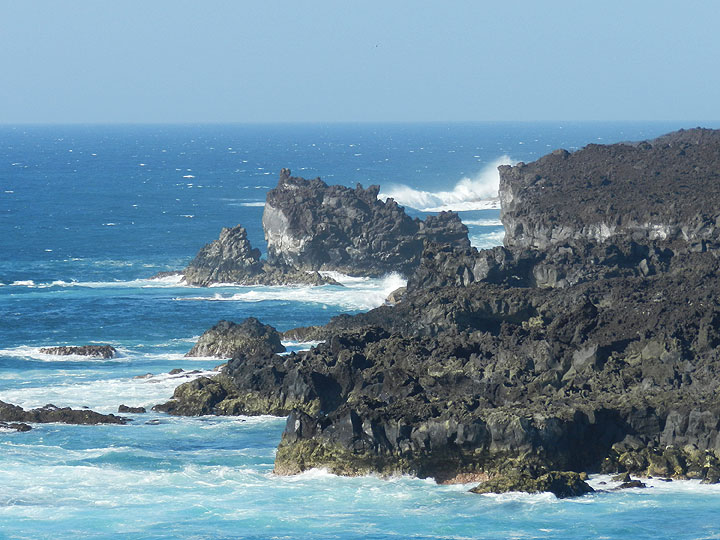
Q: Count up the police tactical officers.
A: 0